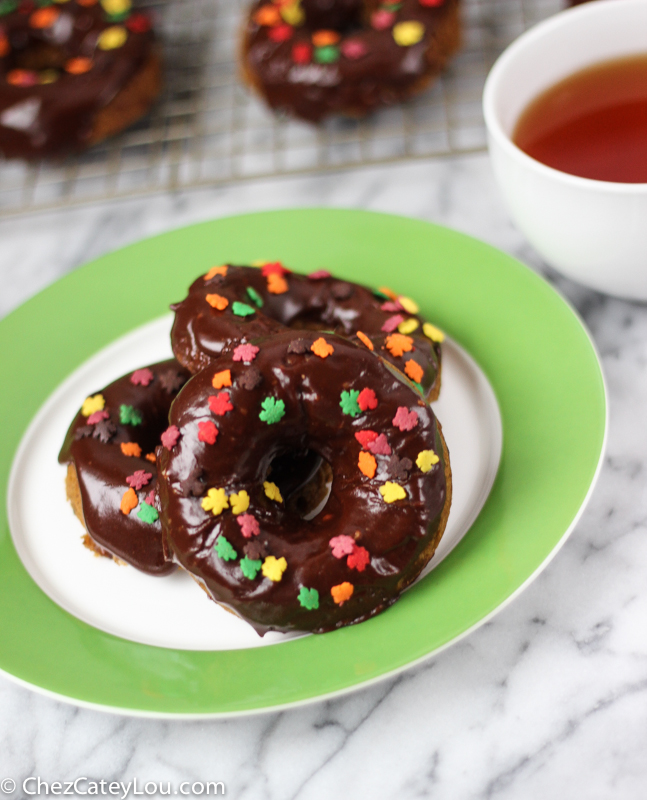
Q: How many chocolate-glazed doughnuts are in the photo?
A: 5